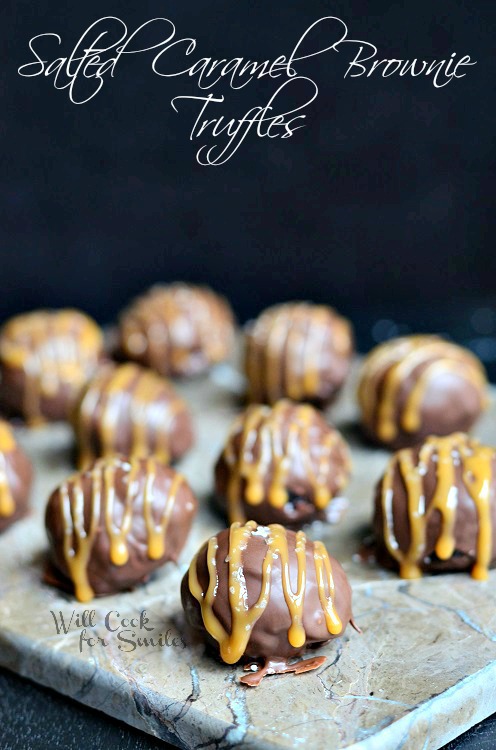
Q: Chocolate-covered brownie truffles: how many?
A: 10